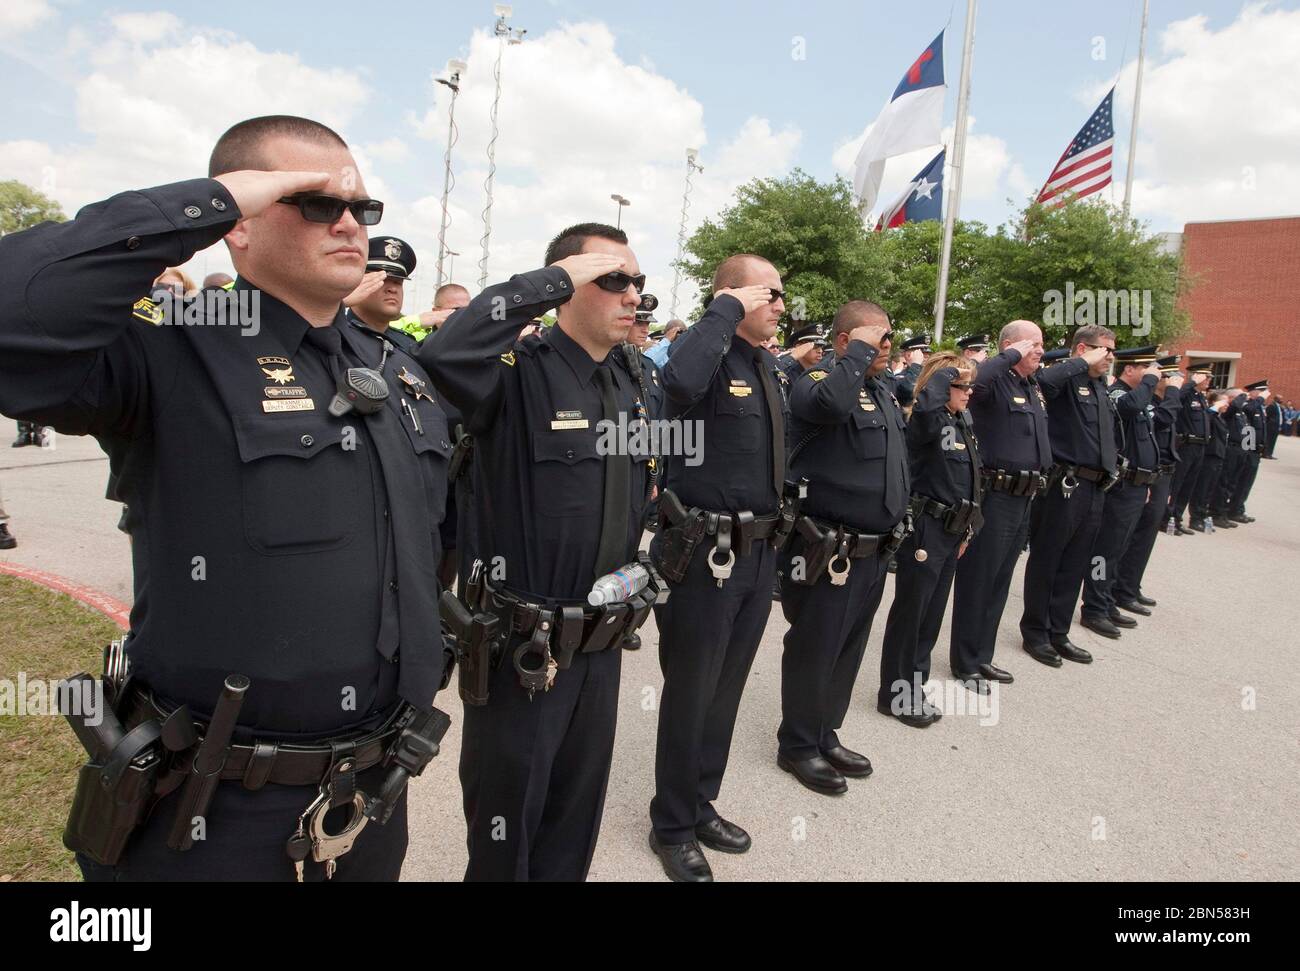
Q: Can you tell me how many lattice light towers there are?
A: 3